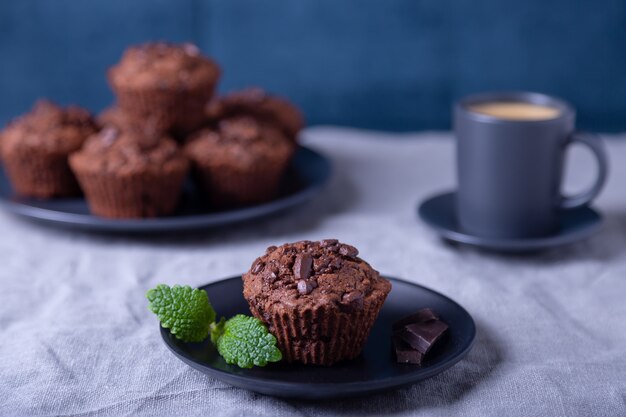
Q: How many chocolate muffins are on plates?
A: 7